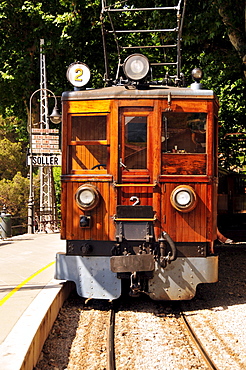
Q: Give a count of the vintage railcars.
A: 1